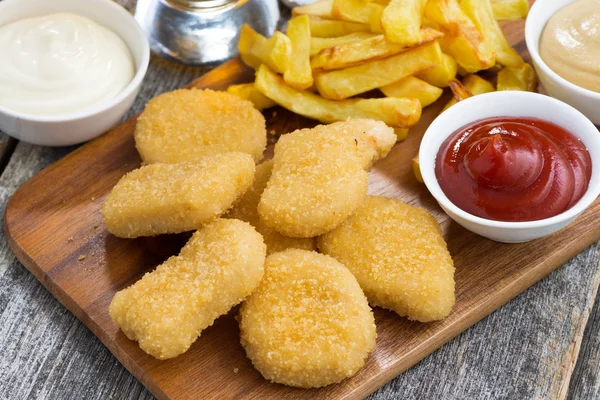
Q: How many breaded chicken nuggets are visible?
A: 7